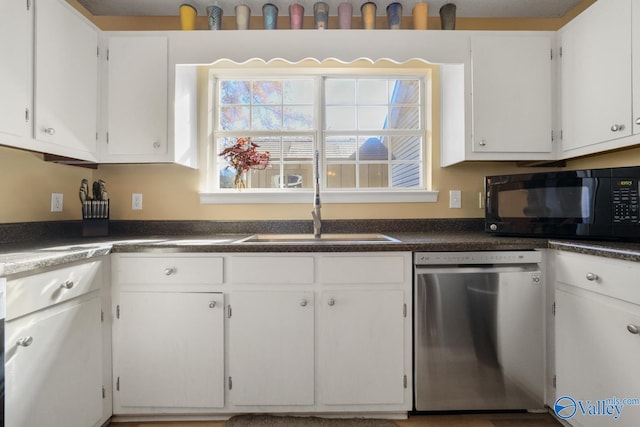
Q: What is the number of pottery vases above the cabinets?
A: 11